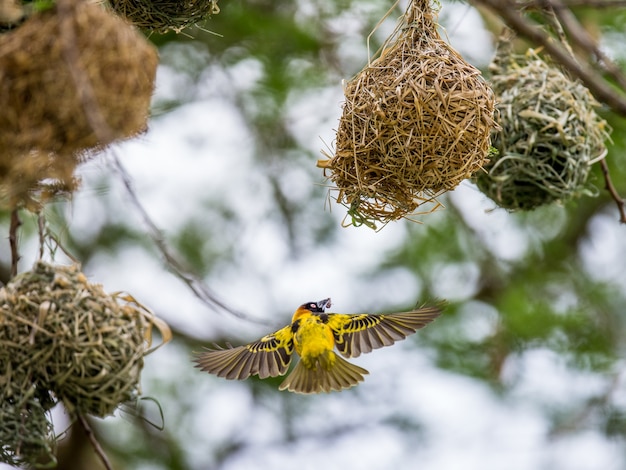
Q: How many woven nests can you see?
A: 5